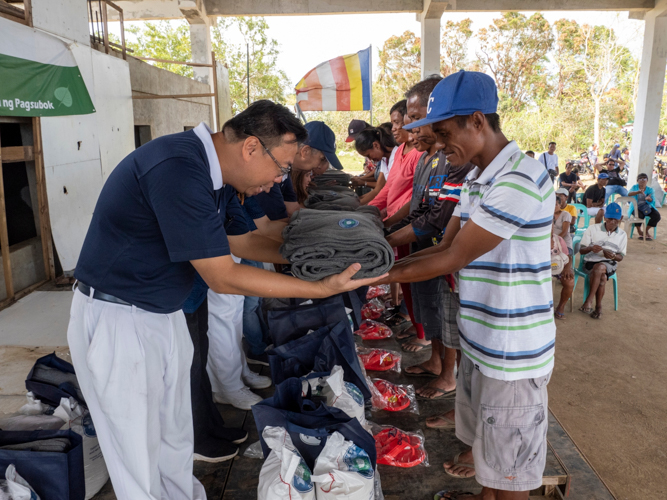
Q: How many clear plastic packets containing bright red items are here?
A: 6